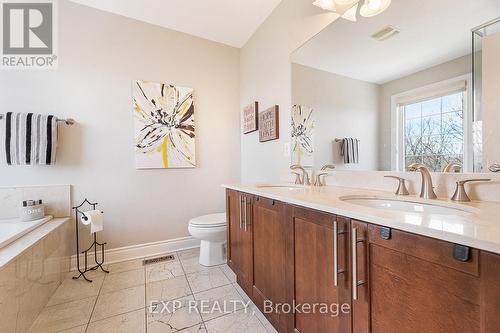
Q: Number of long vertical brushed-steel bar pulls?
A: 4